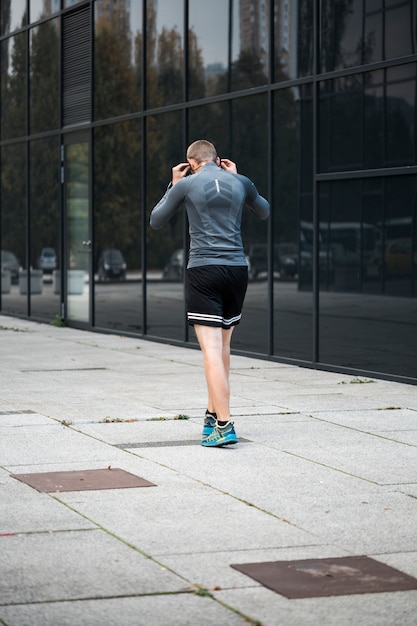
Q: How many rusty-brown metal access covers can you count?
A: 2